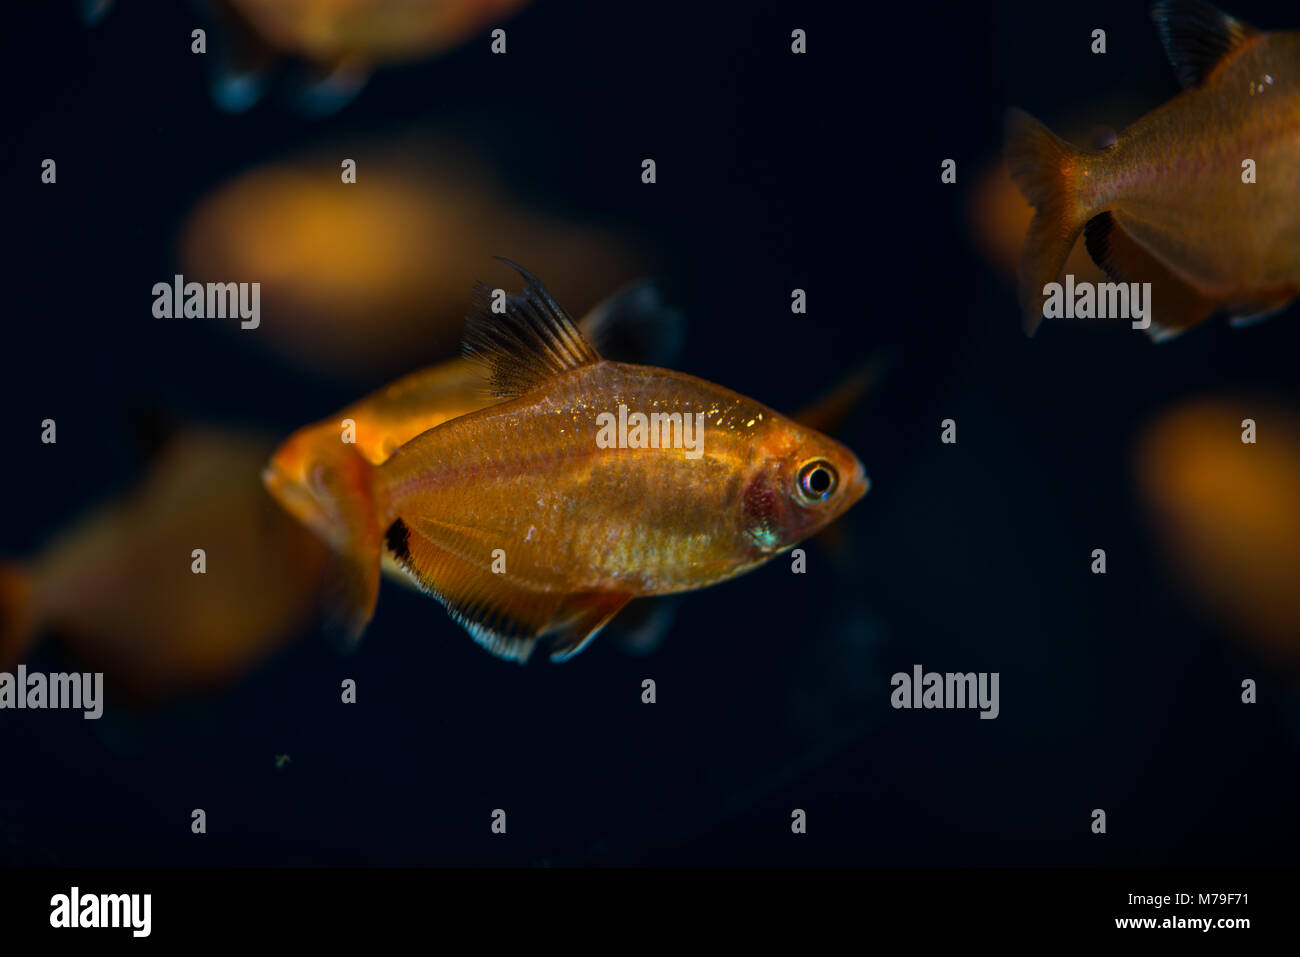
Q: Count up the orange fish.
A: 8